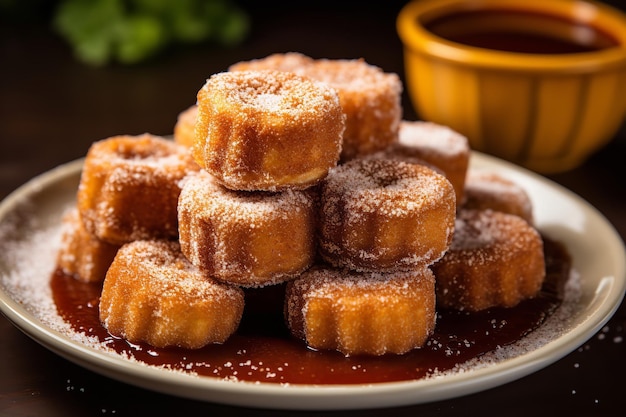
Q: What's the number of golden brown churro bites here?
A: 13